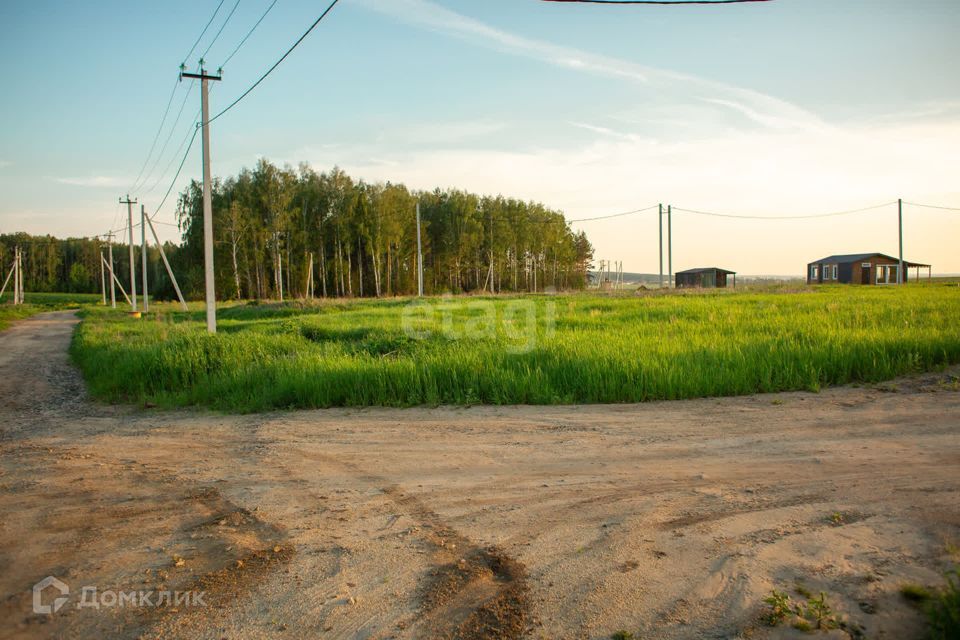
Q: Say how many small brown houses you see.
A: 2